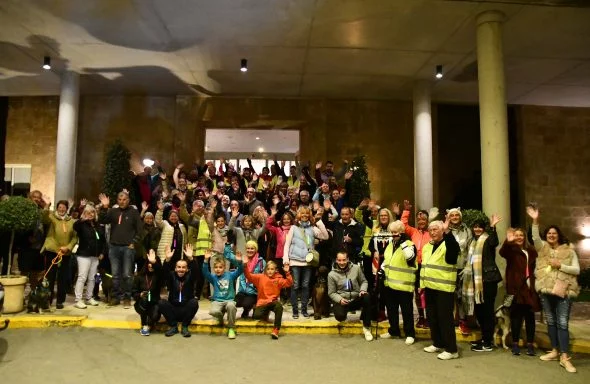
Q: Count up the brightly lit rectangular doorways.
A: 1